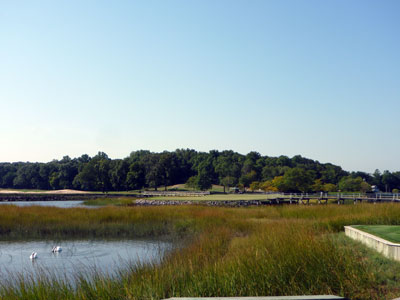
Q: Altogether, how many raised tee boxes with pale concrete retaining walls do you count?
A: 1